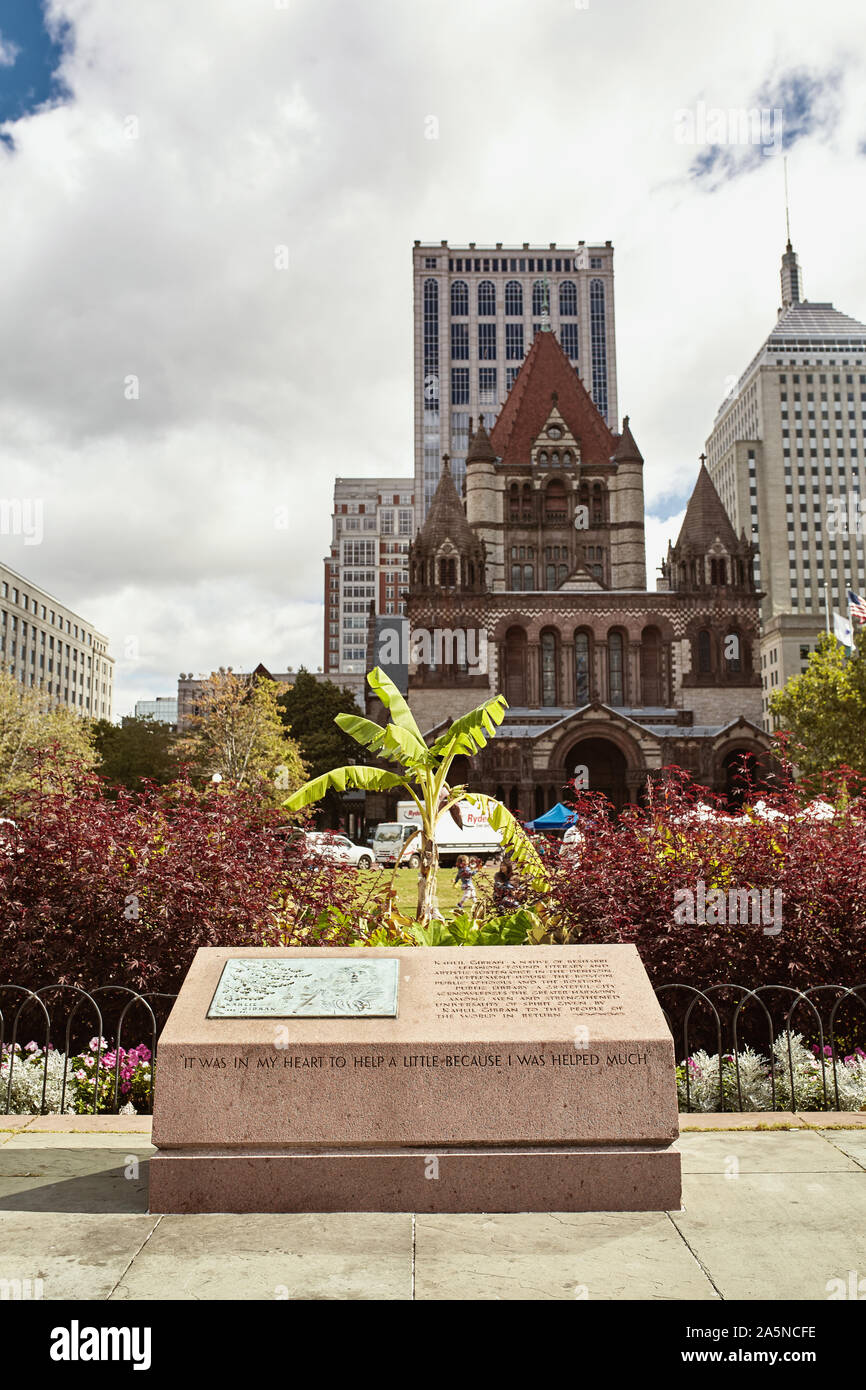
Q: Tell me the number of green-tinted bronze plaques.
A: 1